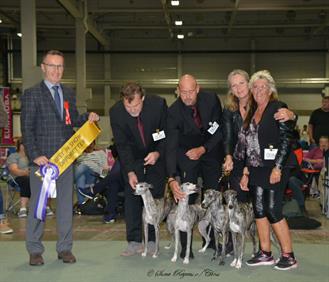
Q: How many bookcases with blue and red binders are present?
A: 0